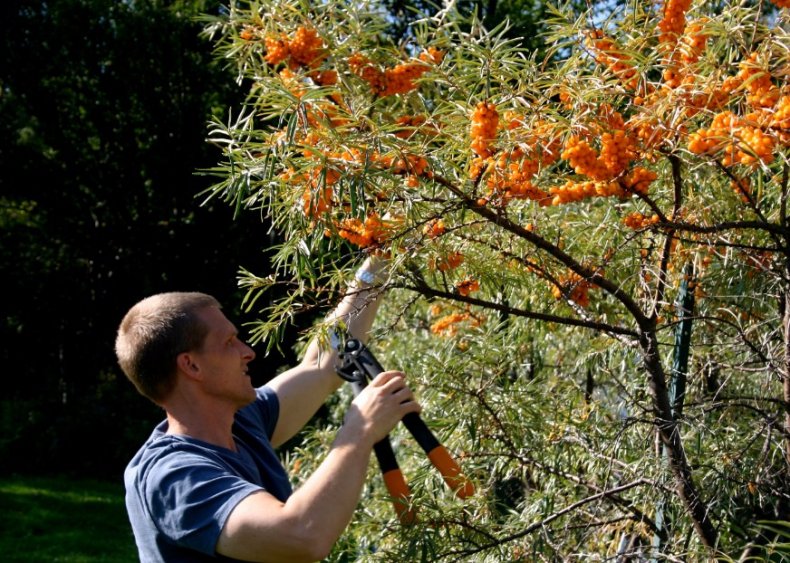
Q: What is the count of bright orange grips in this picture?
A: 2